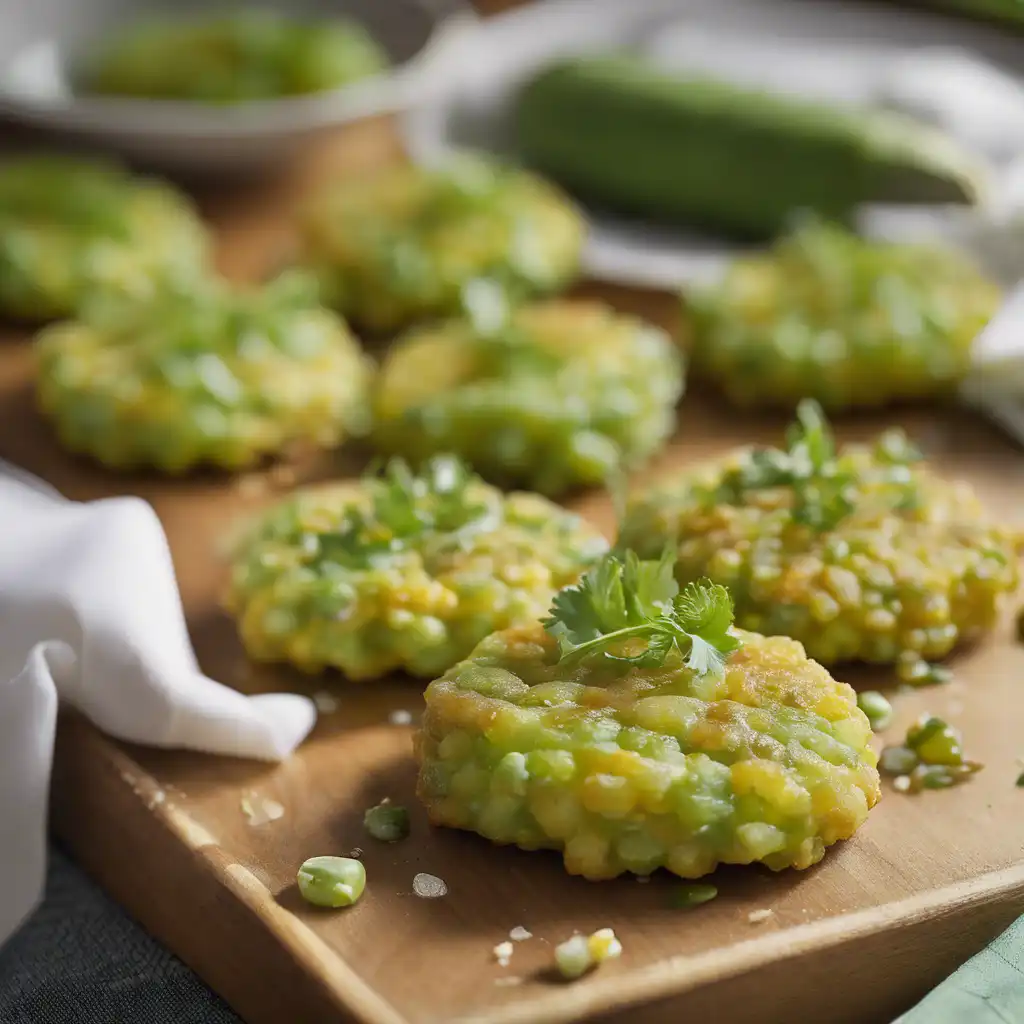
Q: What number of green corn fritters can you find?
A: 8